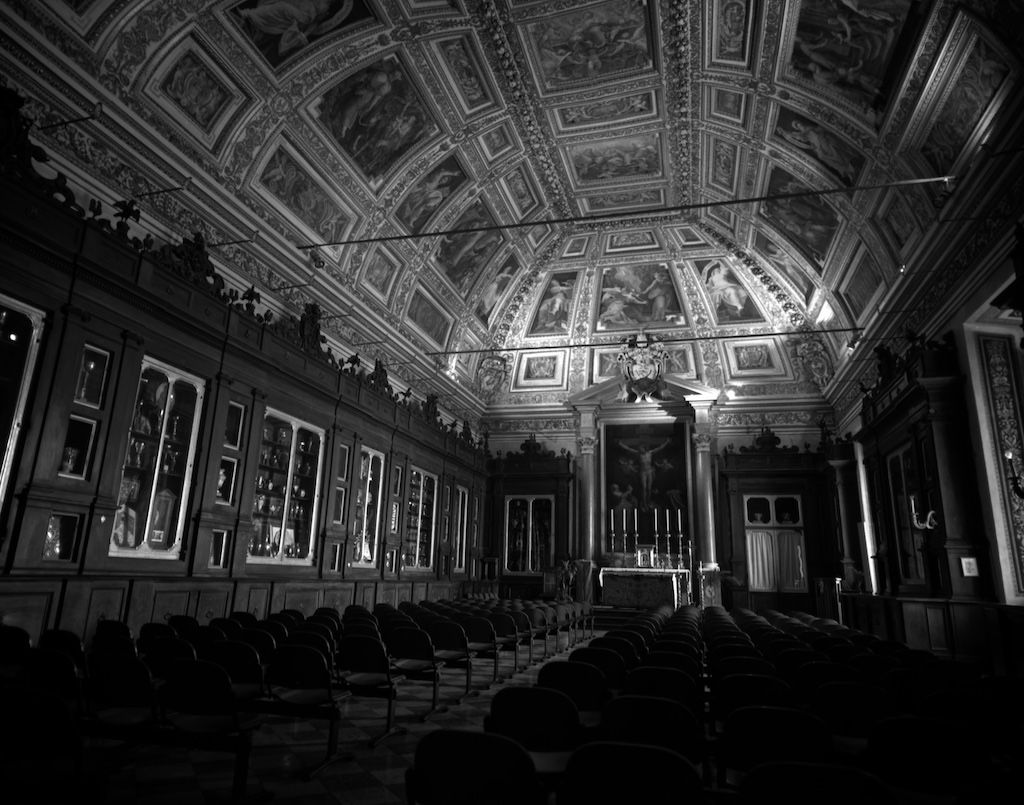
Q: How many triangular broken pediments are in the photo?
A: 1